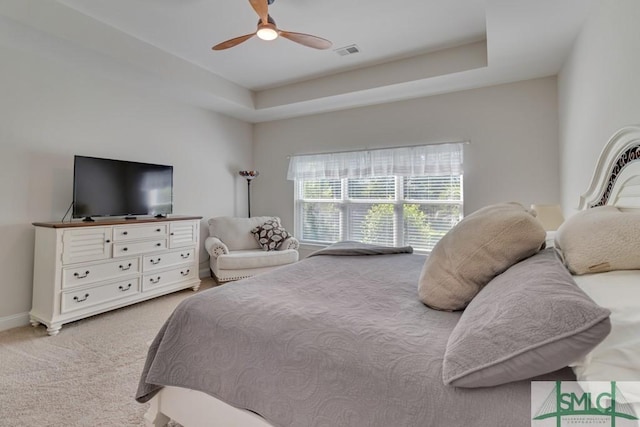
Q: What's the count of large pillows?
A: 3